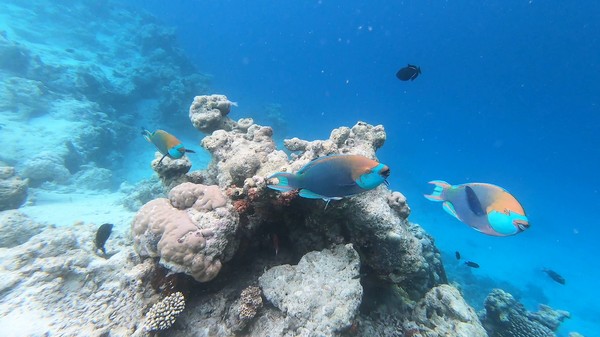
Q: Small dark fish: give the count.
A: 5